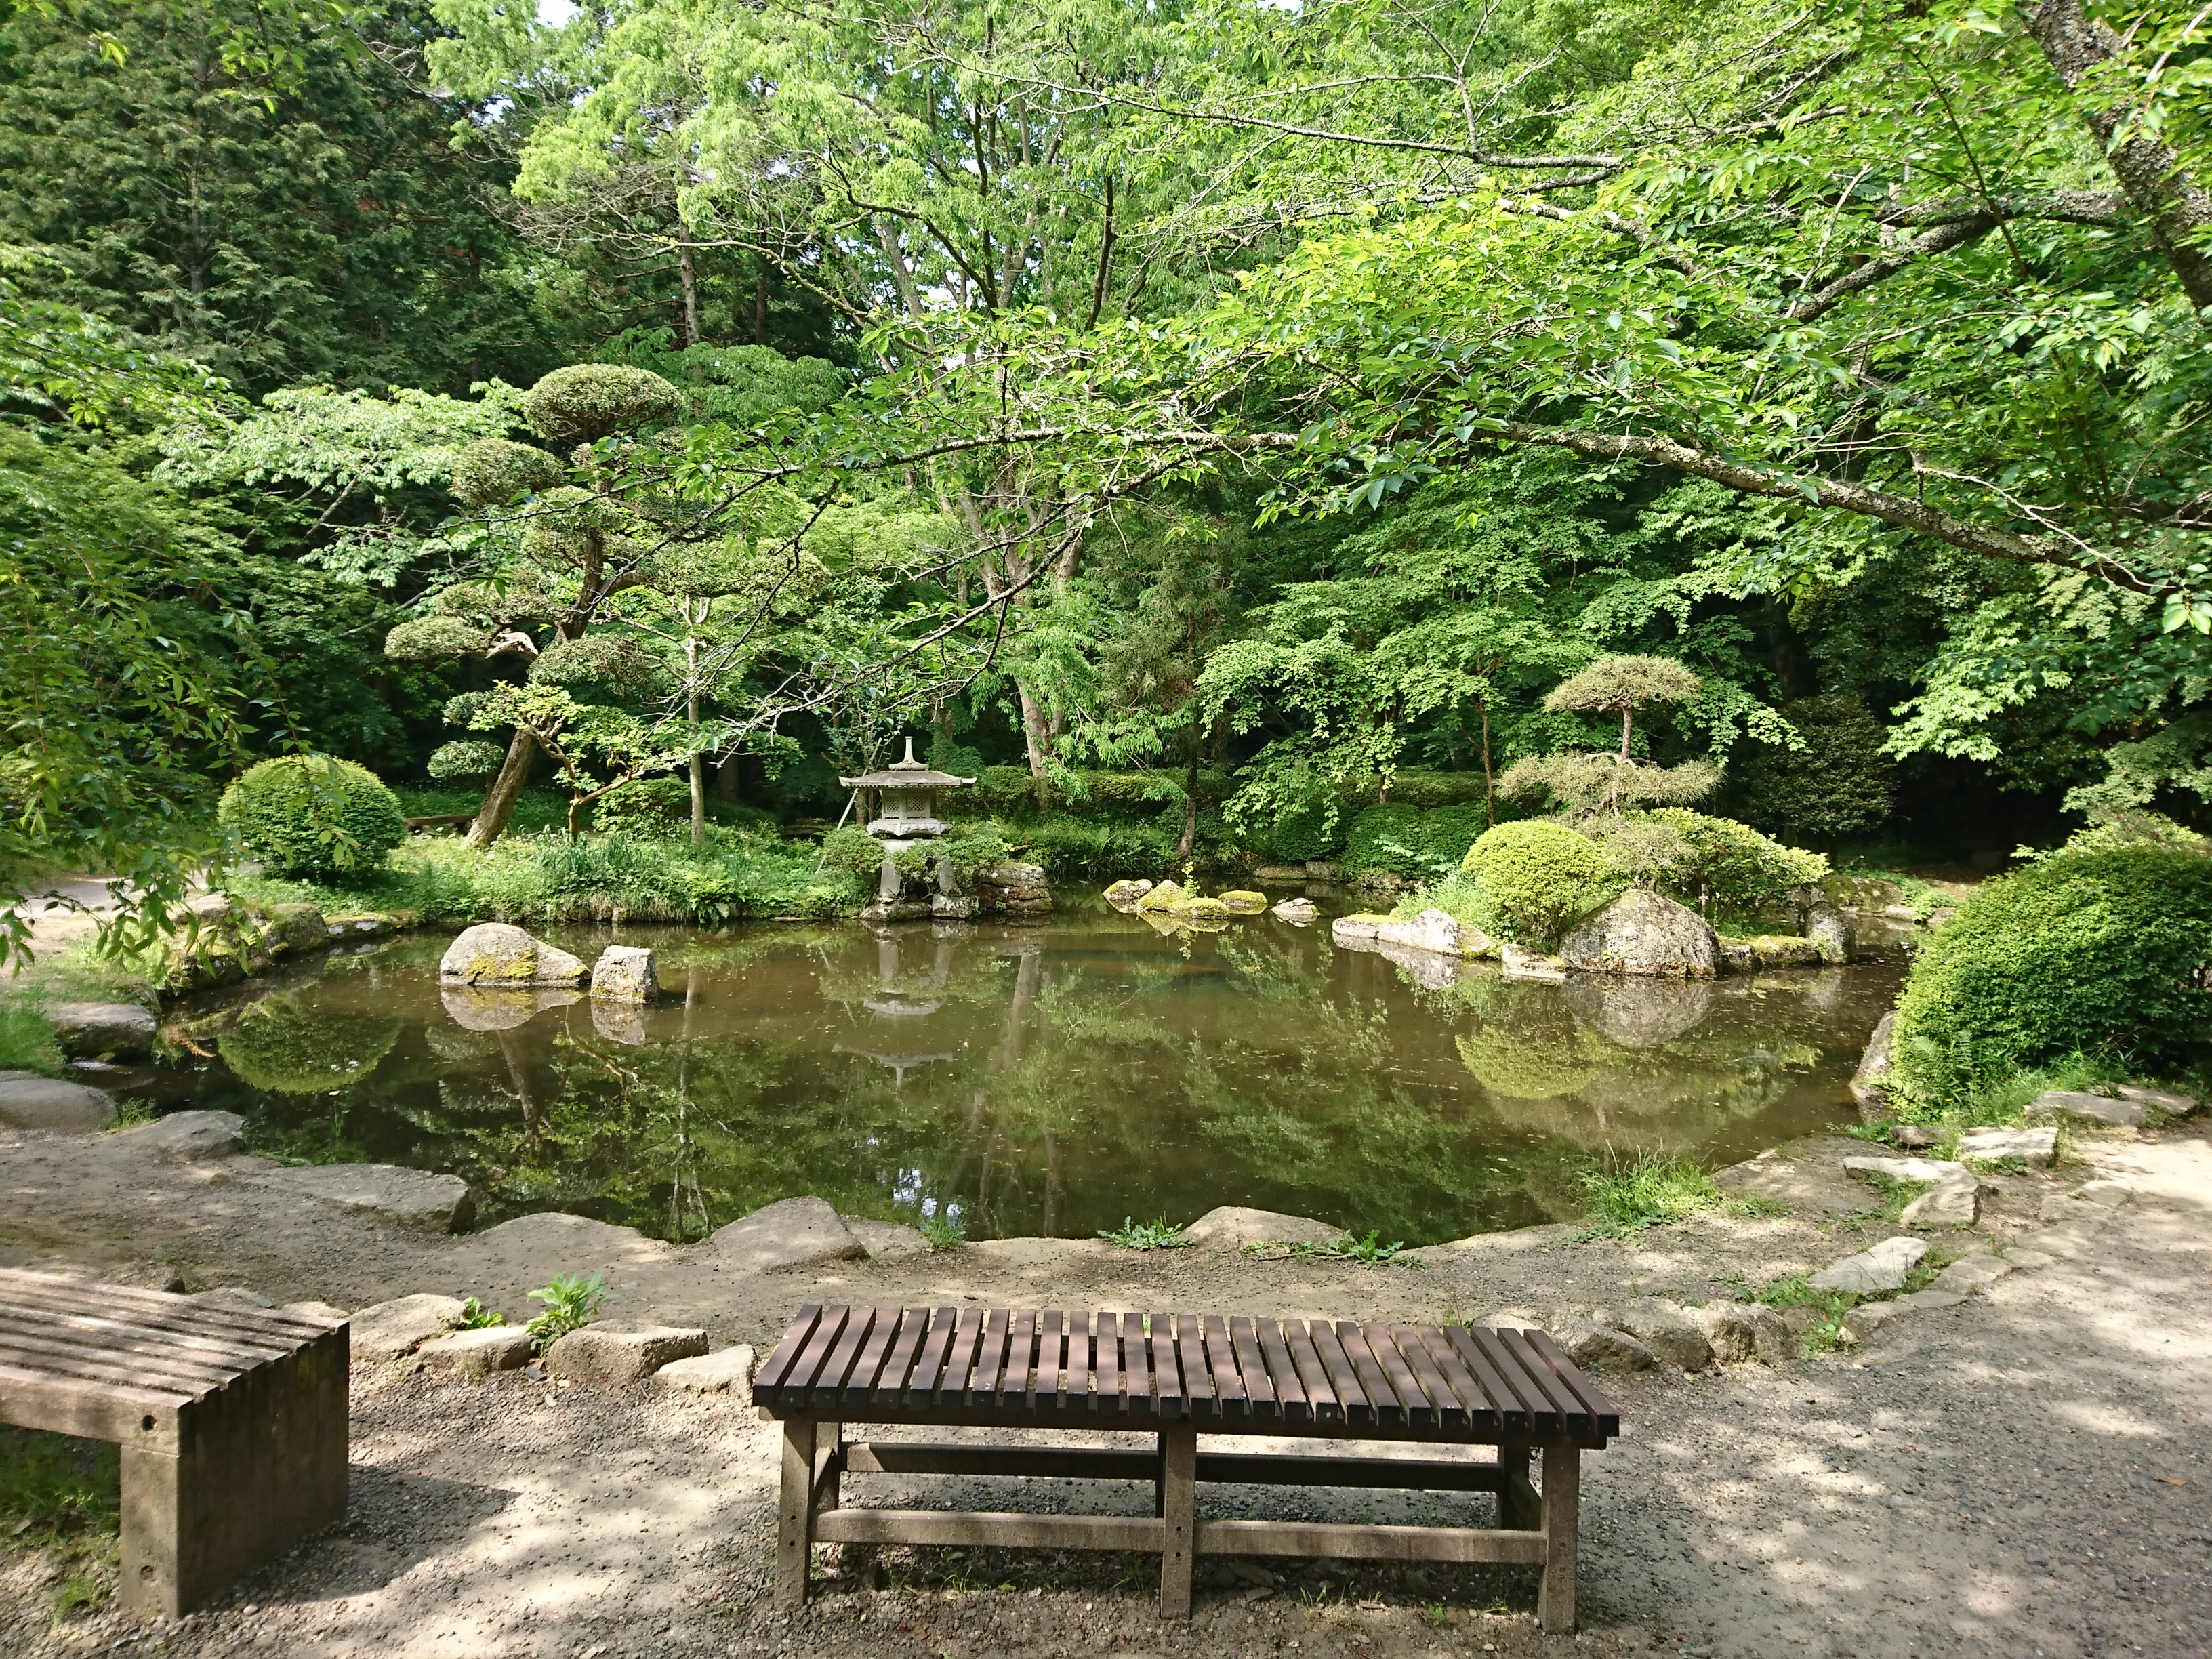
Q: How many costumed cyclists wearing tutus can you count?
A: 0